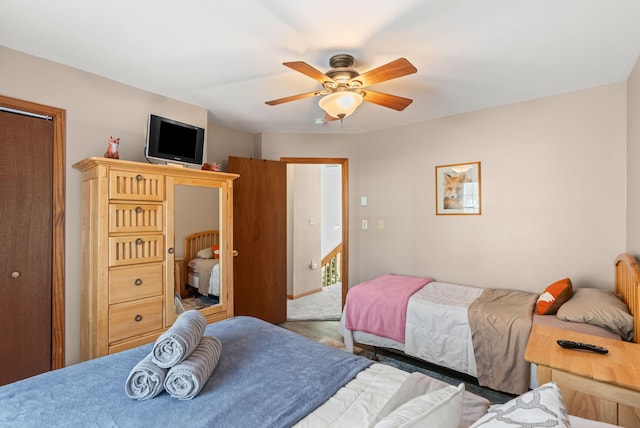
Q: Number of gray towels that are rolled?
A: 3